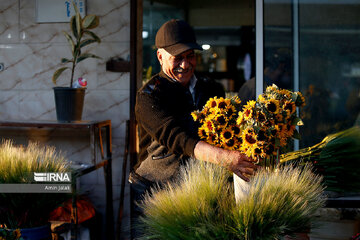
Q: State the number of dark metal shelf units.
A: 1